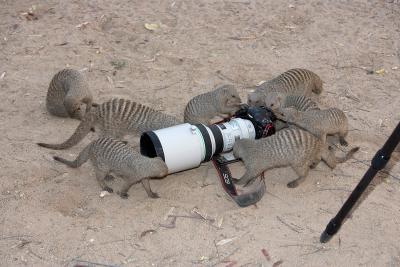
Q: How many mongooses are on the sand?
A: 8